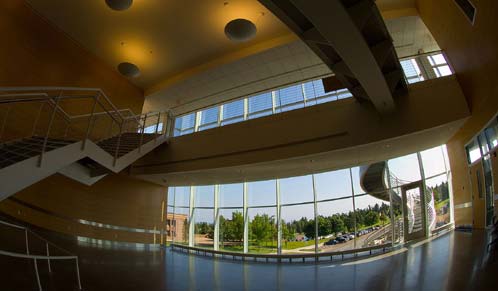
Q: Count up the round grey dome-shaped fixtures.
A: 3